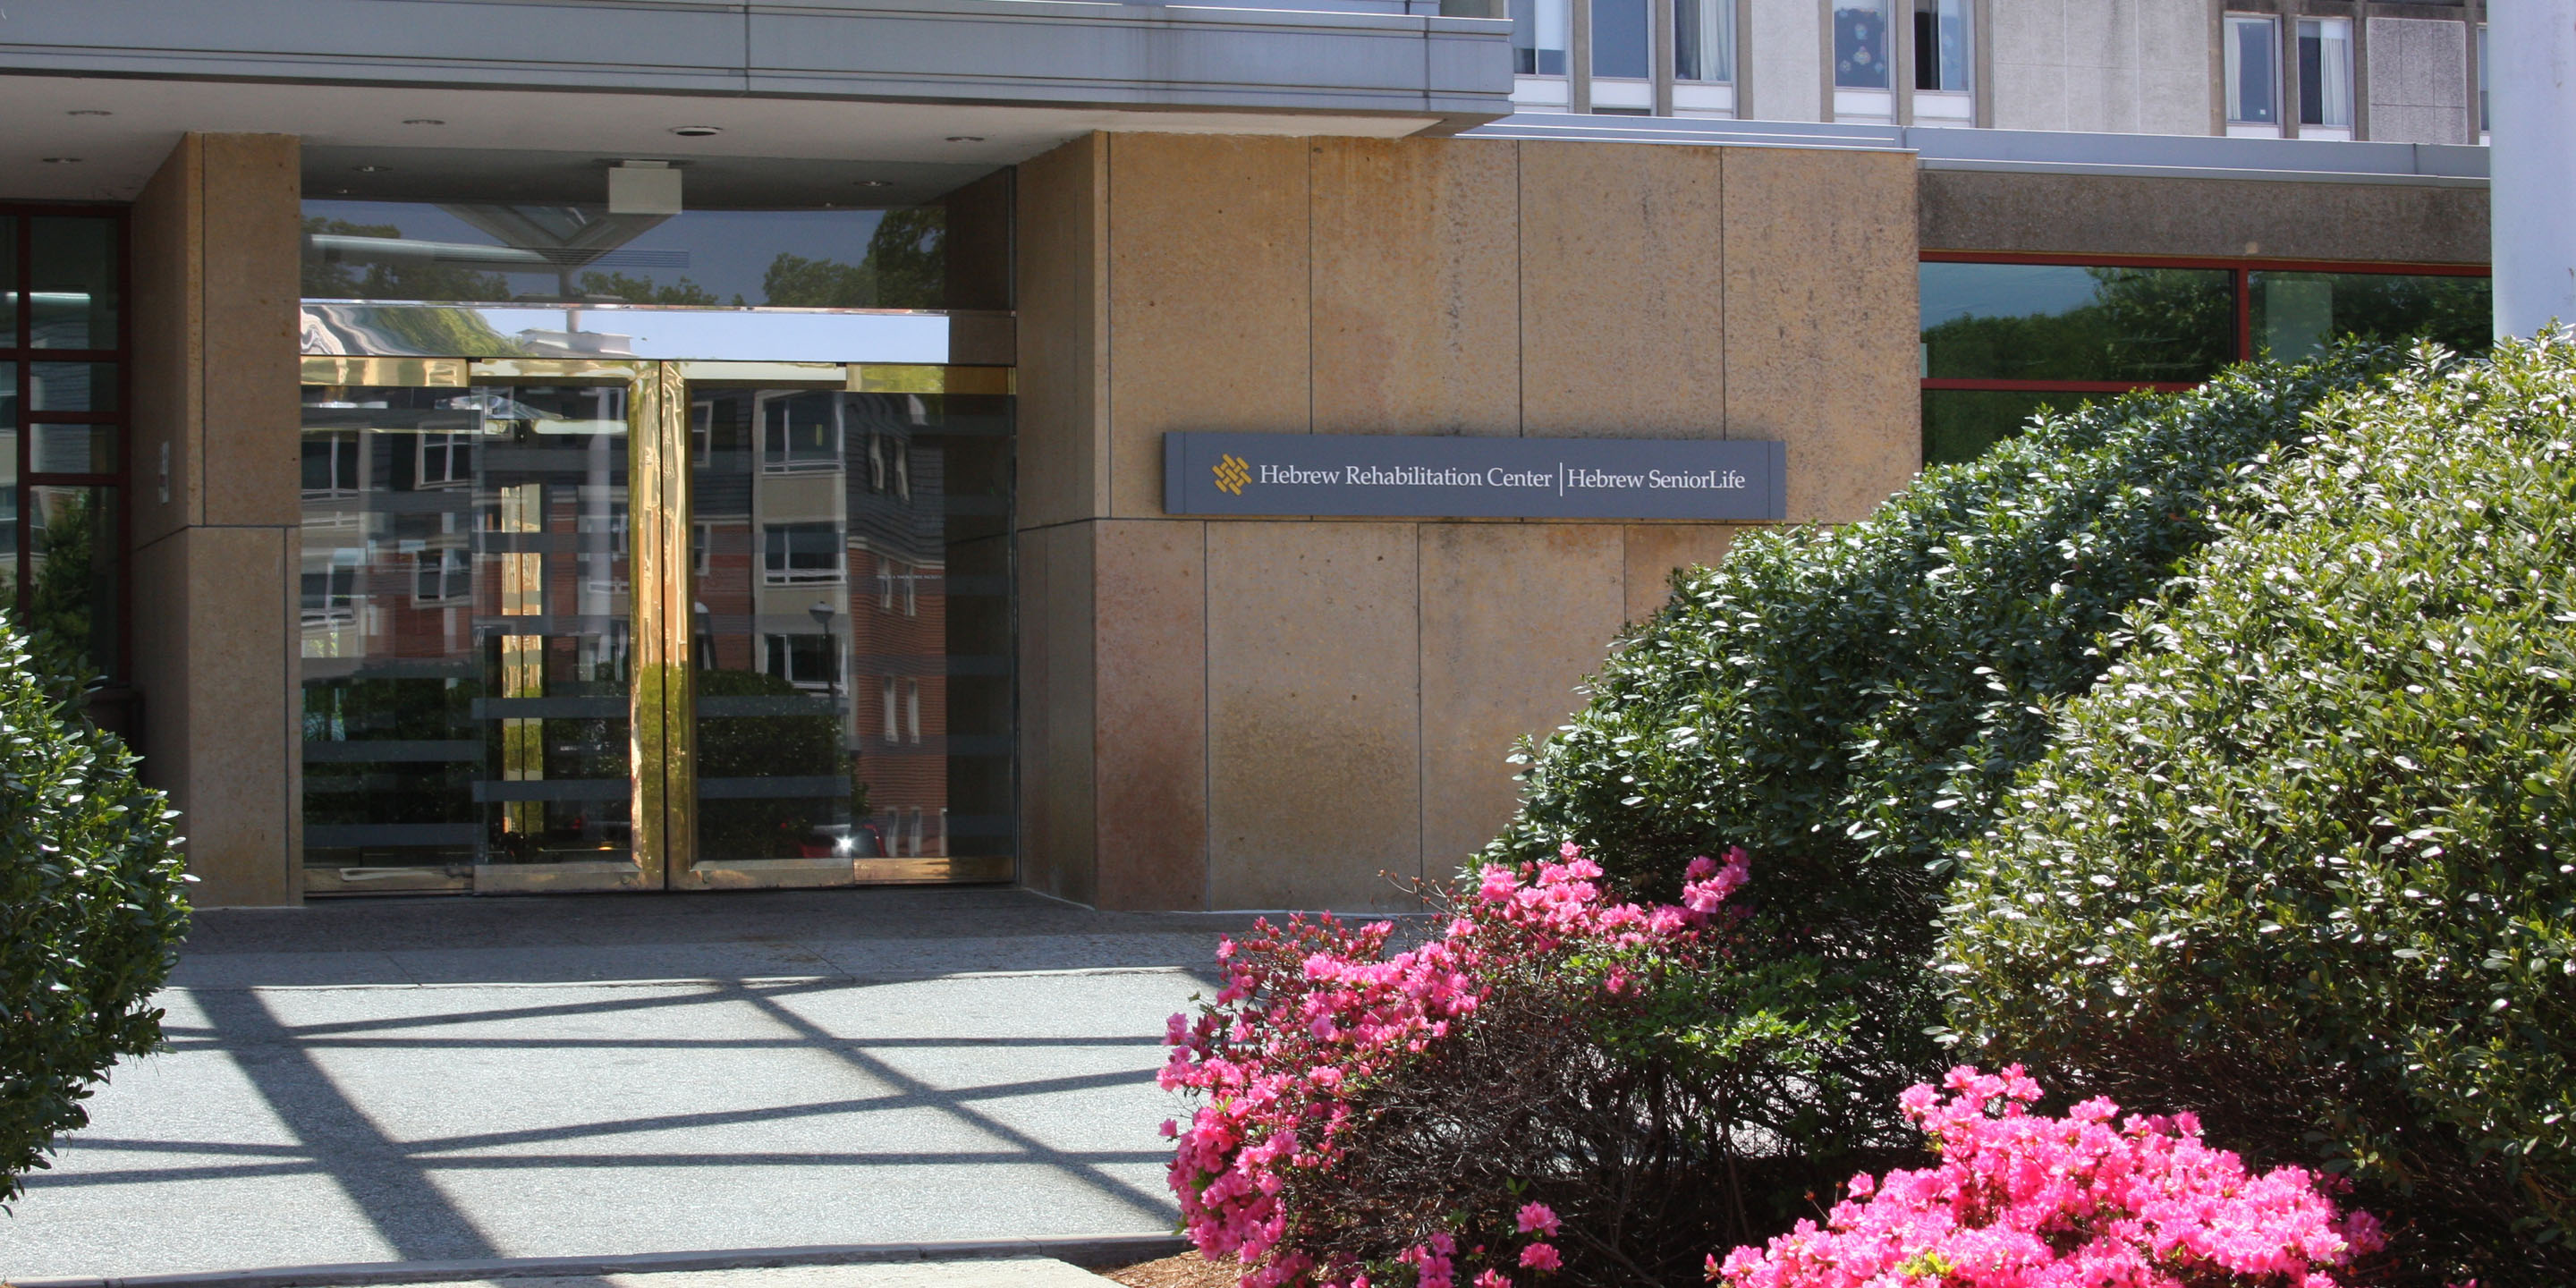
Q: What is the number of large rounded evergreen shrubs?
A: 3